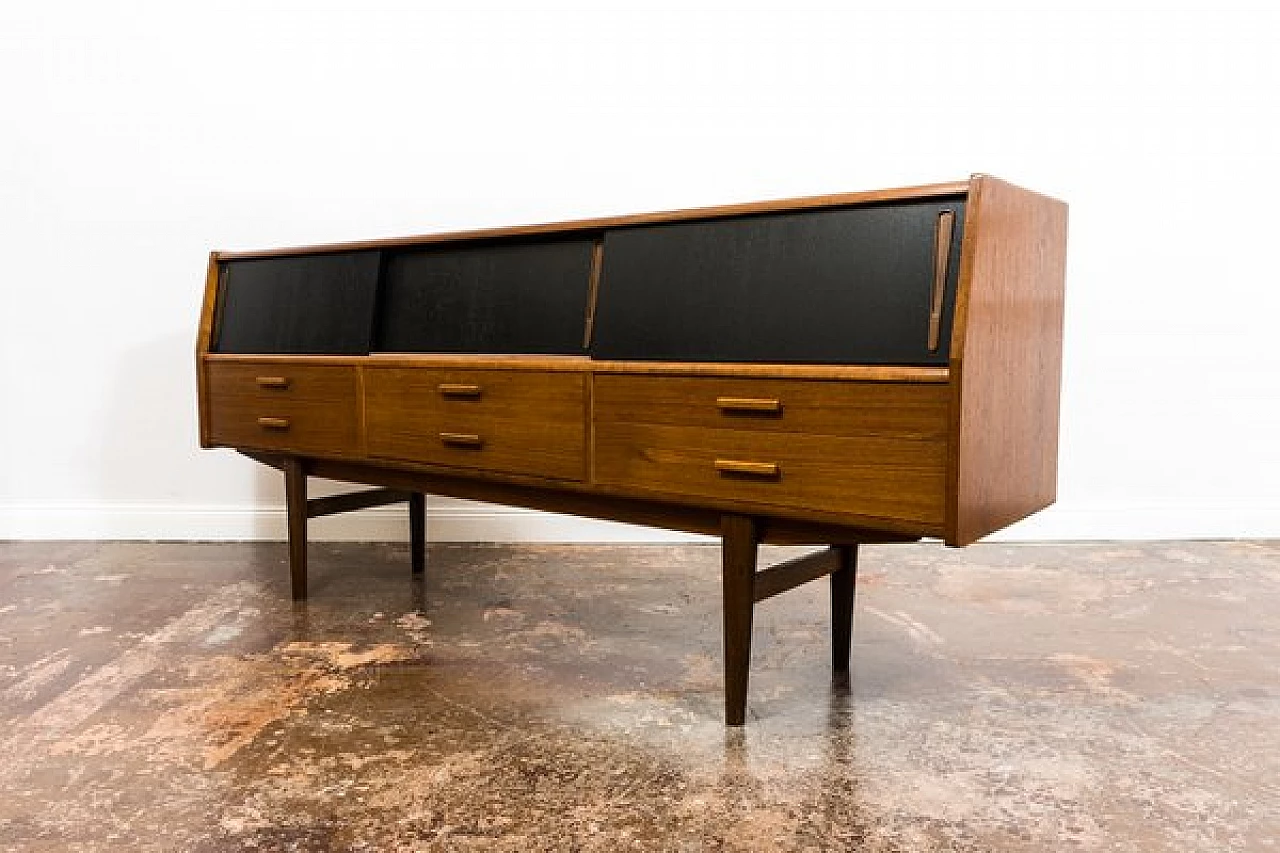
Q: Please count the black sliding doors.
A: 3